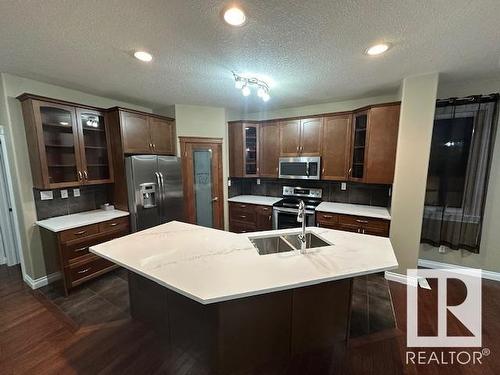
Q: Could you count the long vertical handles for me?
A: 2